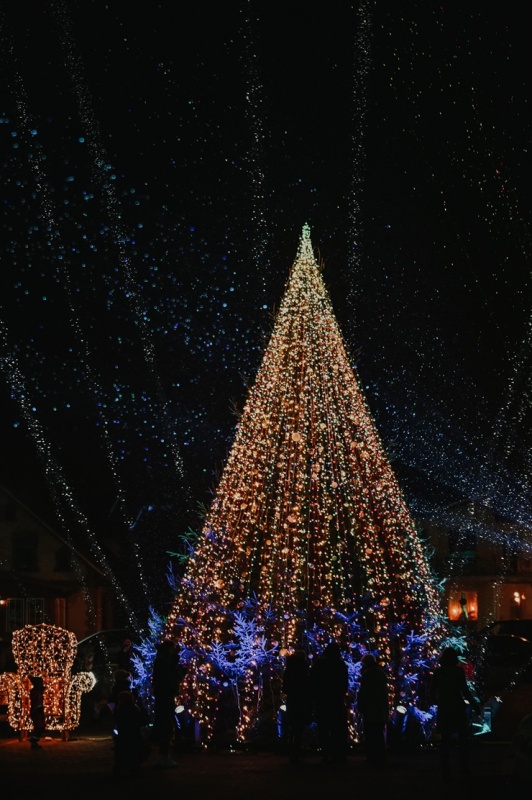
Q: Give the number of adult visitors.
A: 5